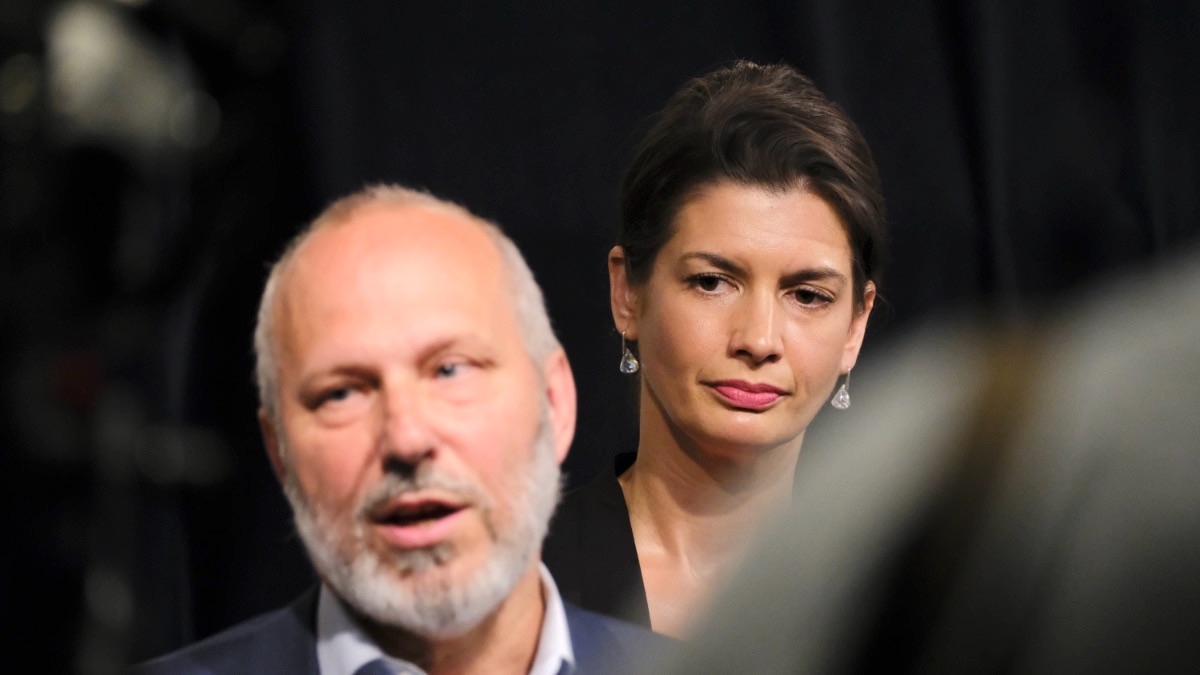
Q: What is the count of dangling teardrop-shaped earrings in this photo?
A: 2